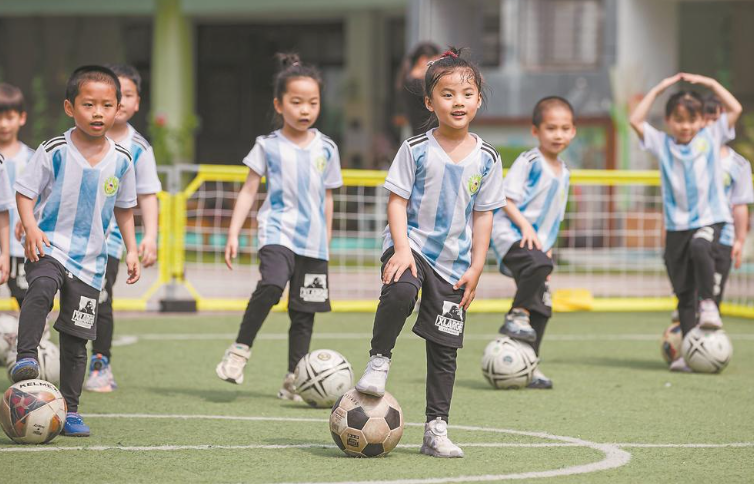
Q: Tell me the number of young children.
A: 8